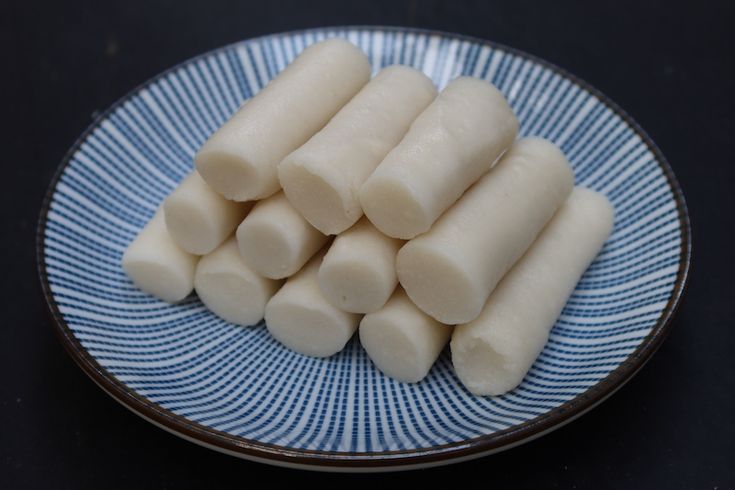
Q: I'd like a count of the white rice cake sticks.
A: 12